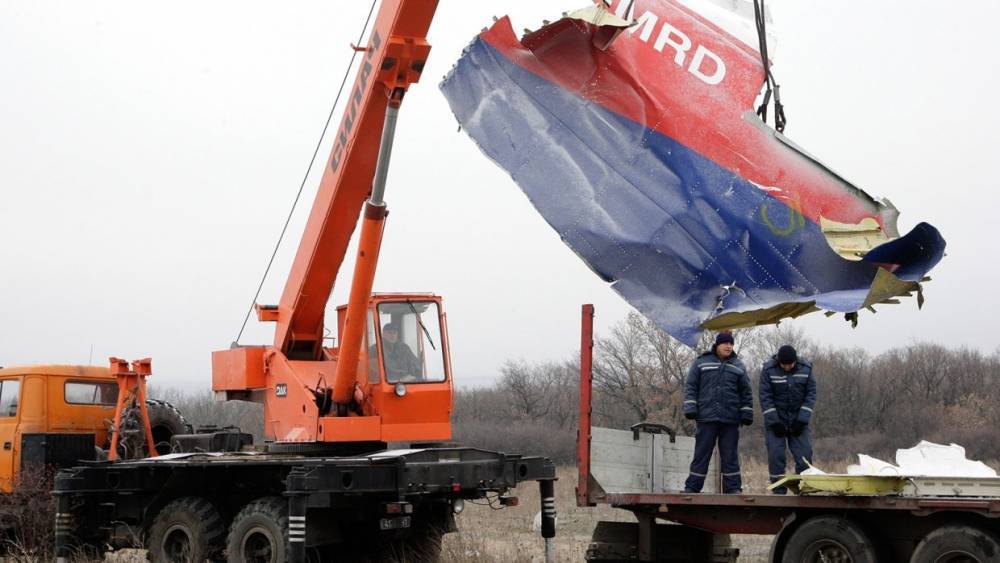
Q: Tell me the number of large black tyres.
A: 5